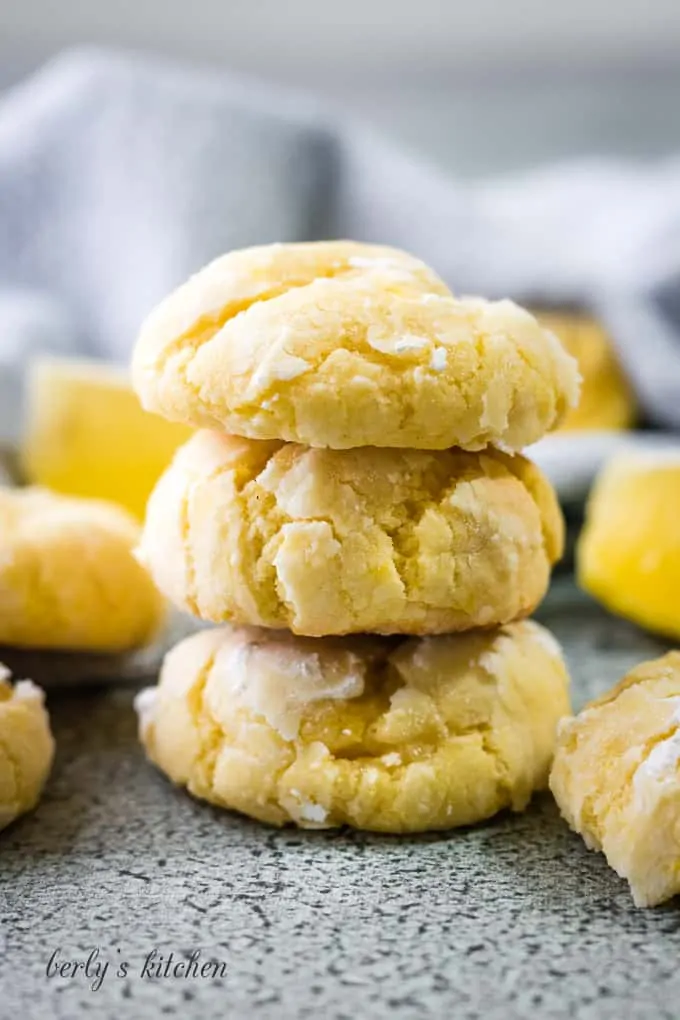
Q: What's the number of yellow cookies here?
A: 6